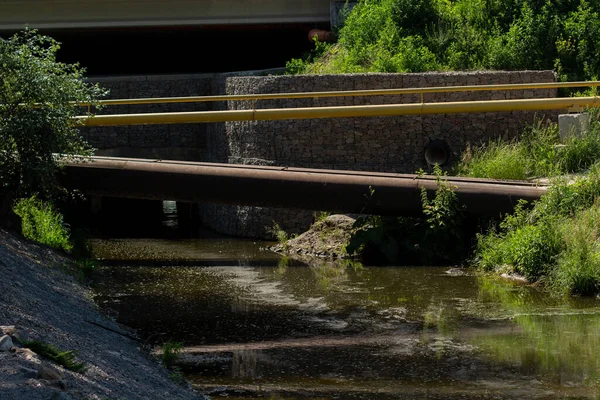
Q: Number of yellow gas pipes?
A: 2